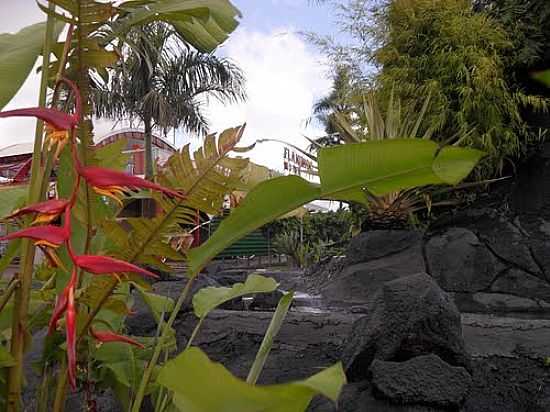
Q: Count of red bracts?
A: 8